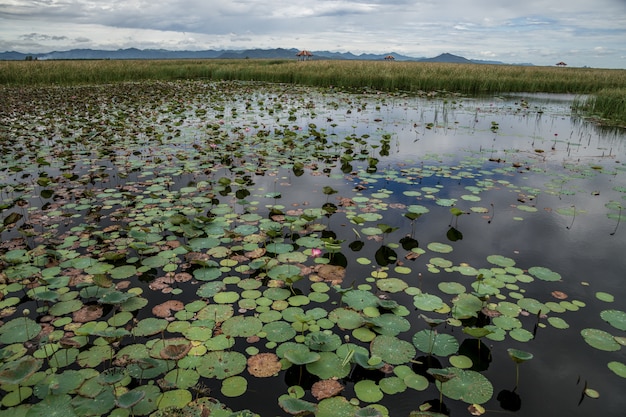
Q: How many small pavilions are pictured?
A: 3